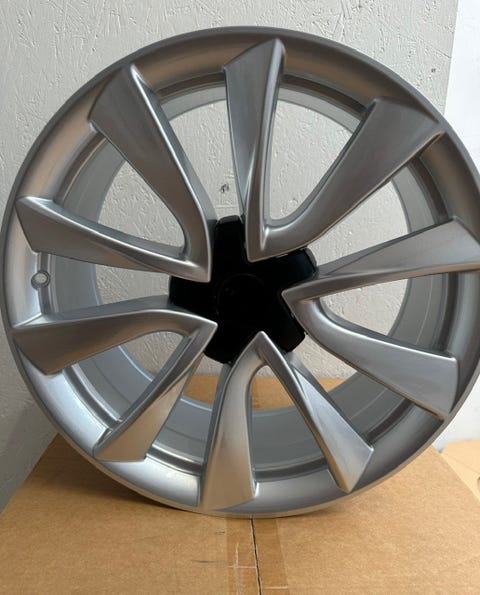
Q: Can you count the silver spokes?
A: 10